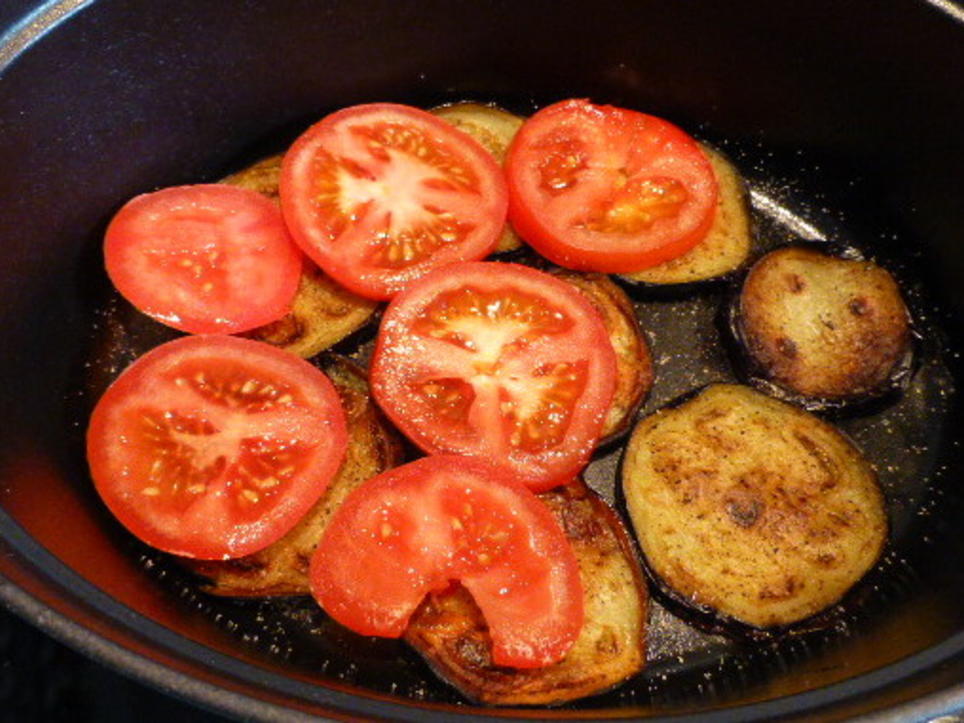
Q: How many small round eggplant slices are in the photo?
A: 1